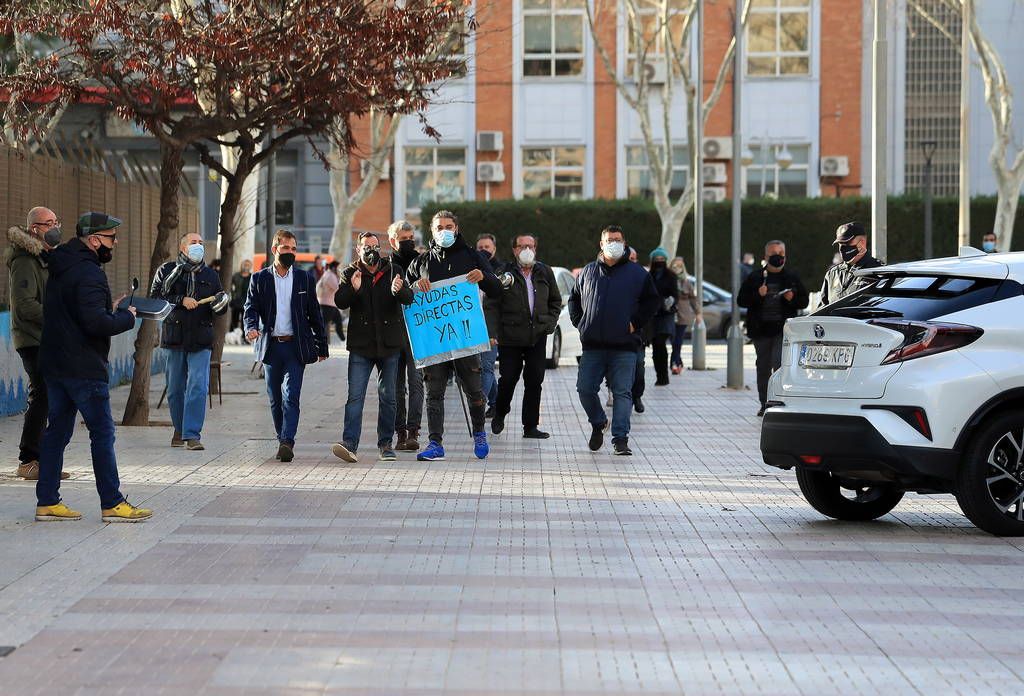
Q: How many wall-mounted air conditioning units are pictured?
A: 8